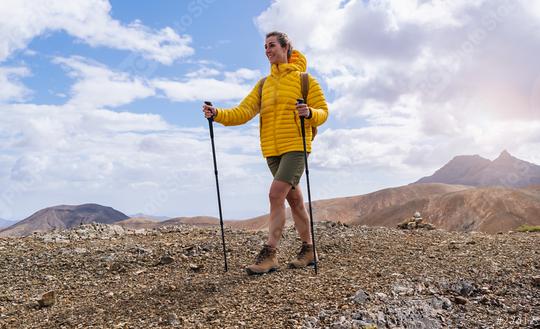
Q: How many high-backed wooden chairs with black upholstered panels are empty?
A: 0